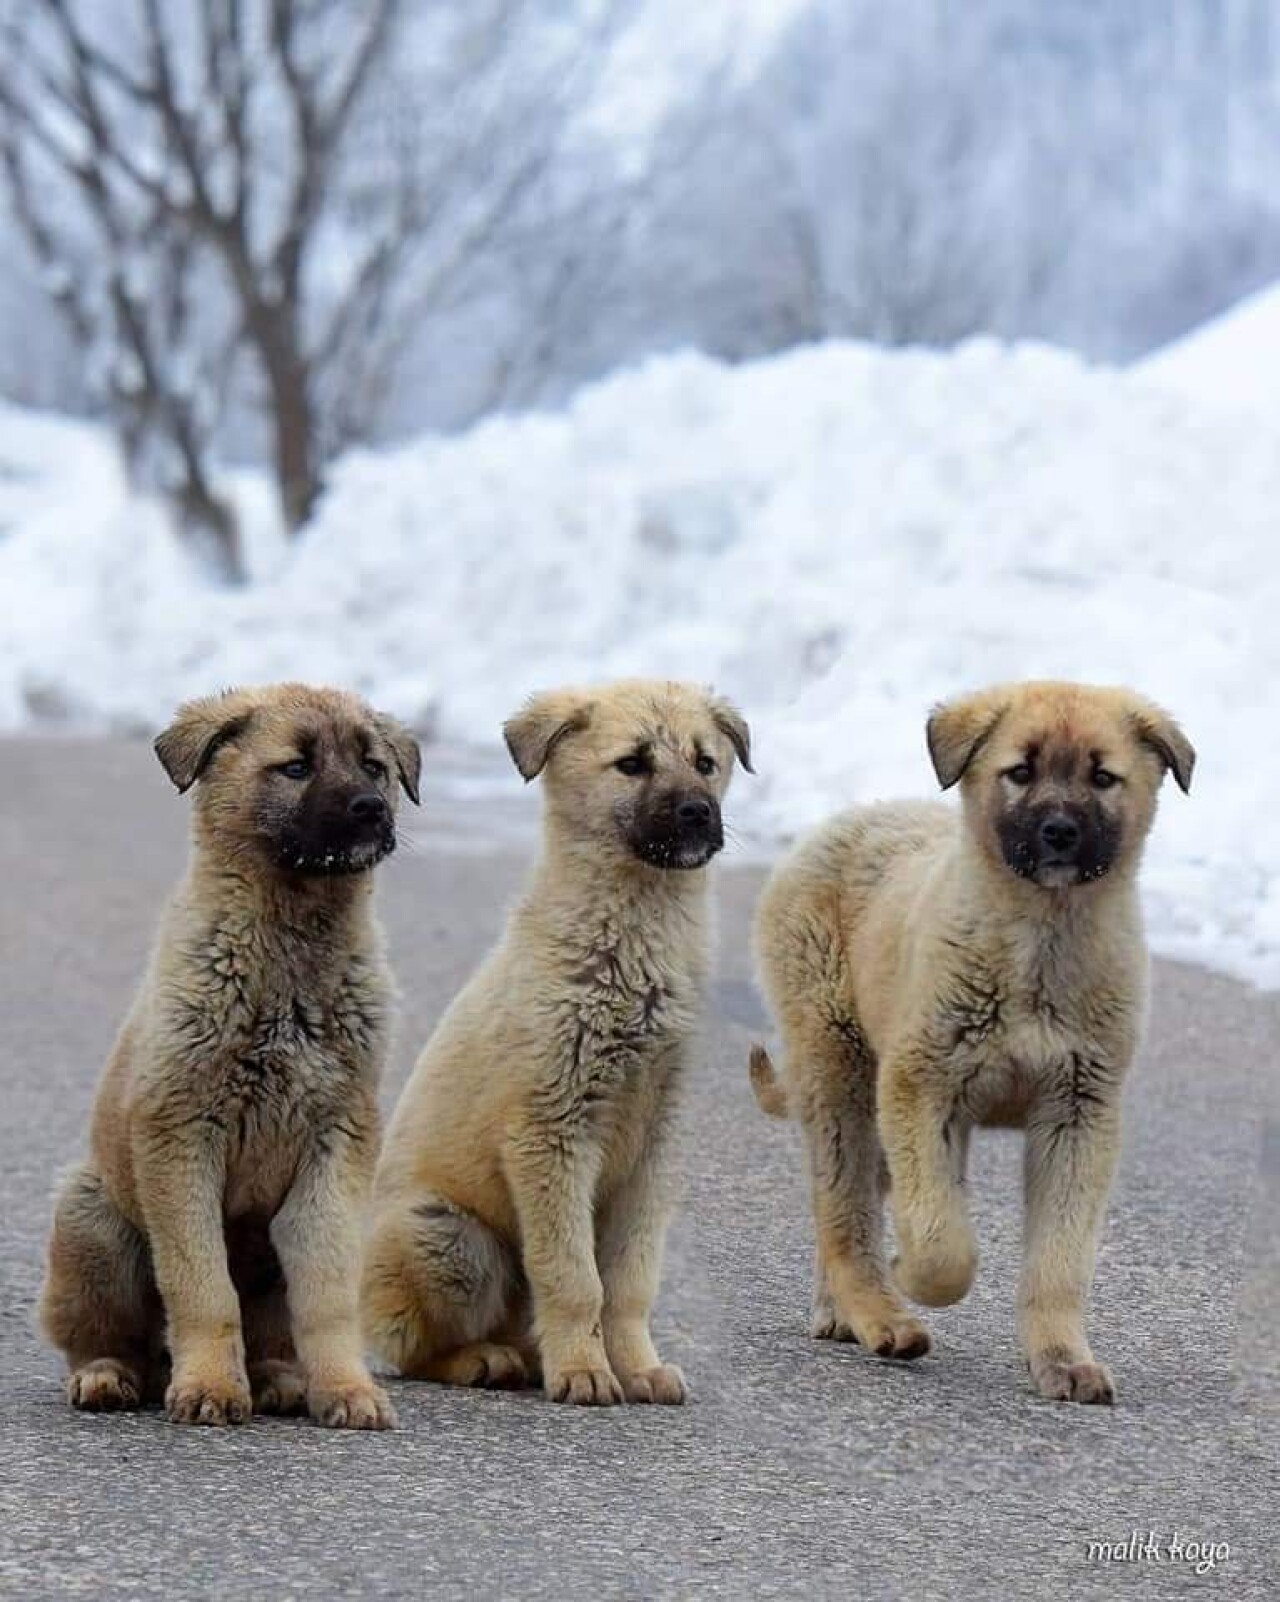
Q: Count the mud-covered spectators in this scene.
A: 0